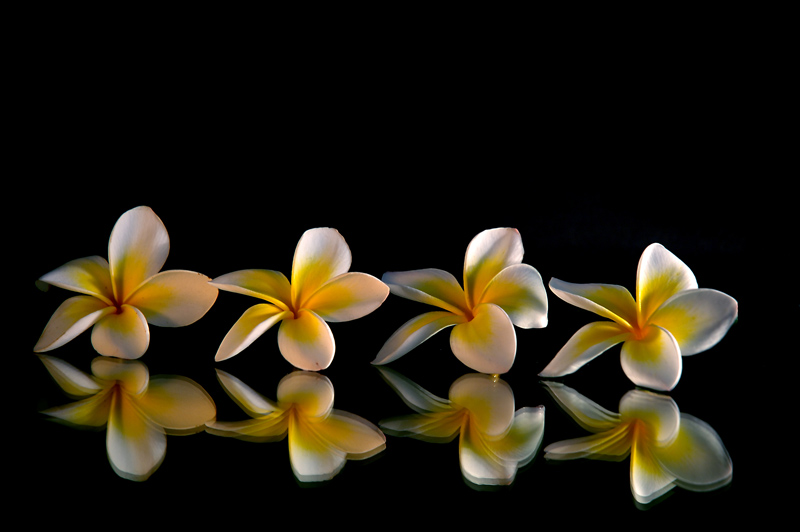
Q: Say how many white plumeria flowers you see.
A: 4